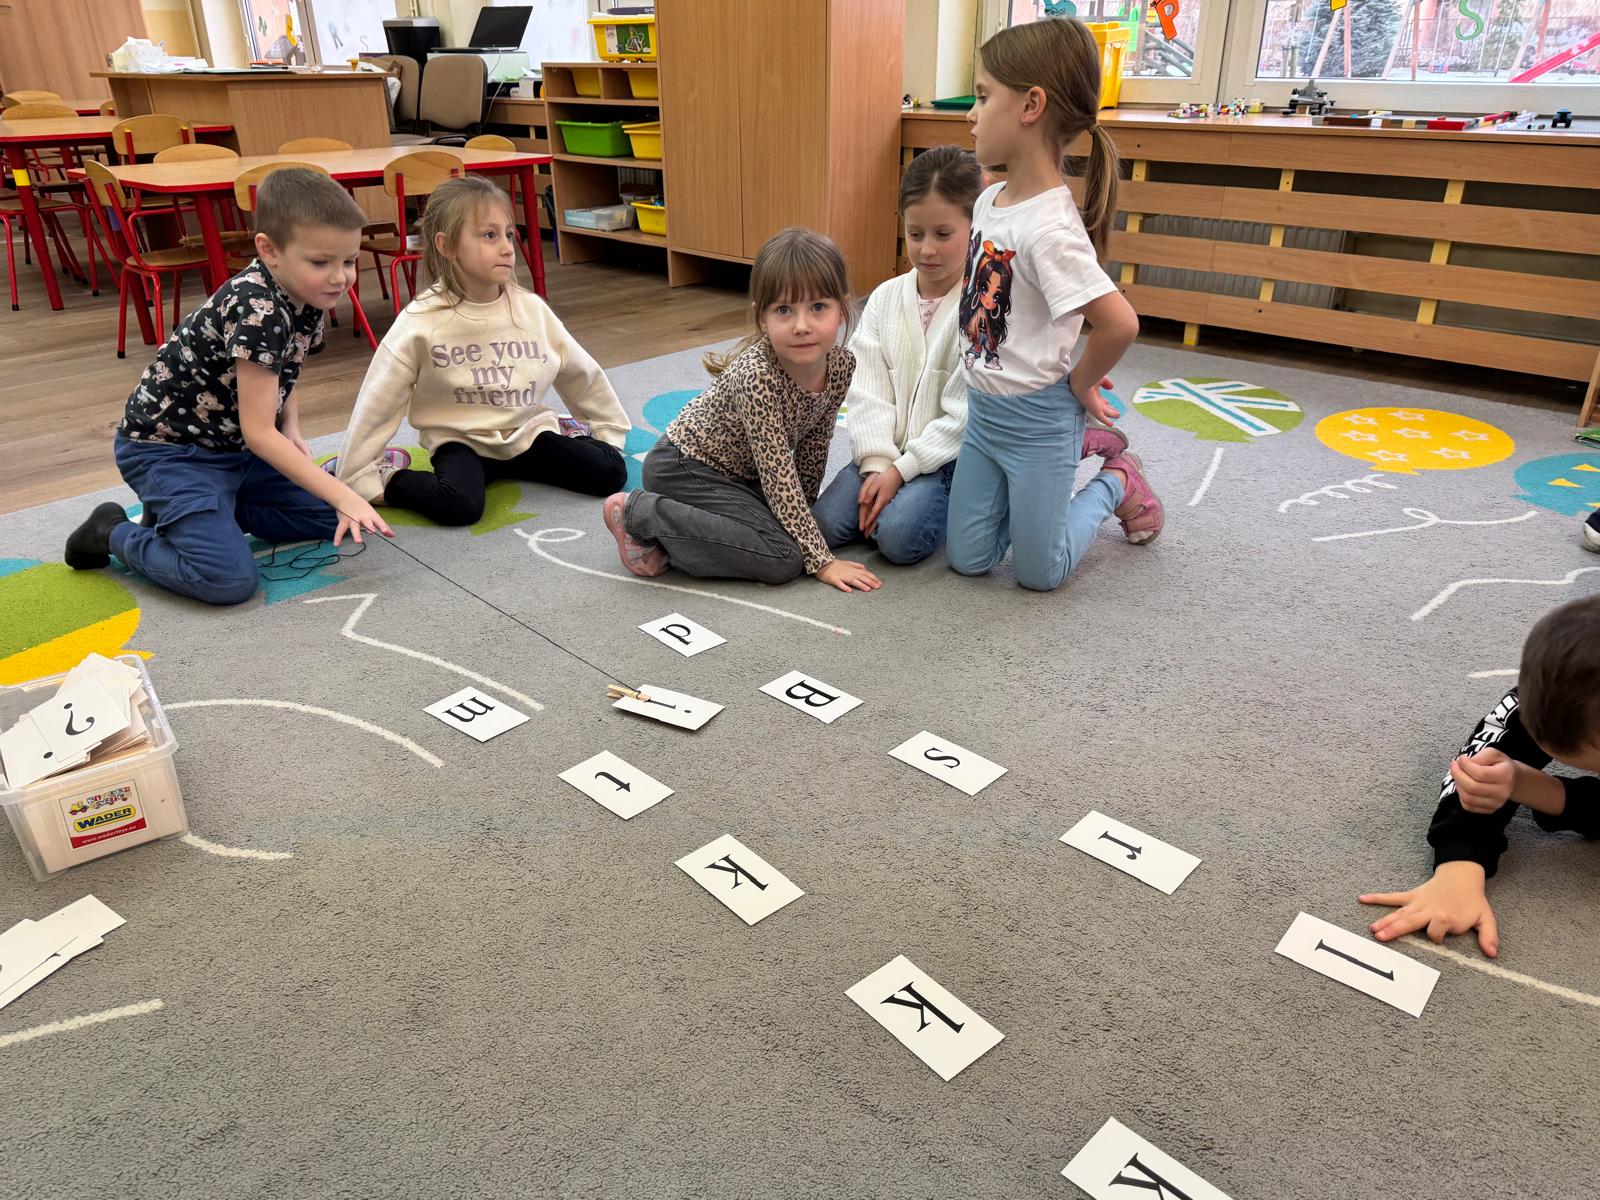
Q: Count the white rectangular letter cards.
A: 11